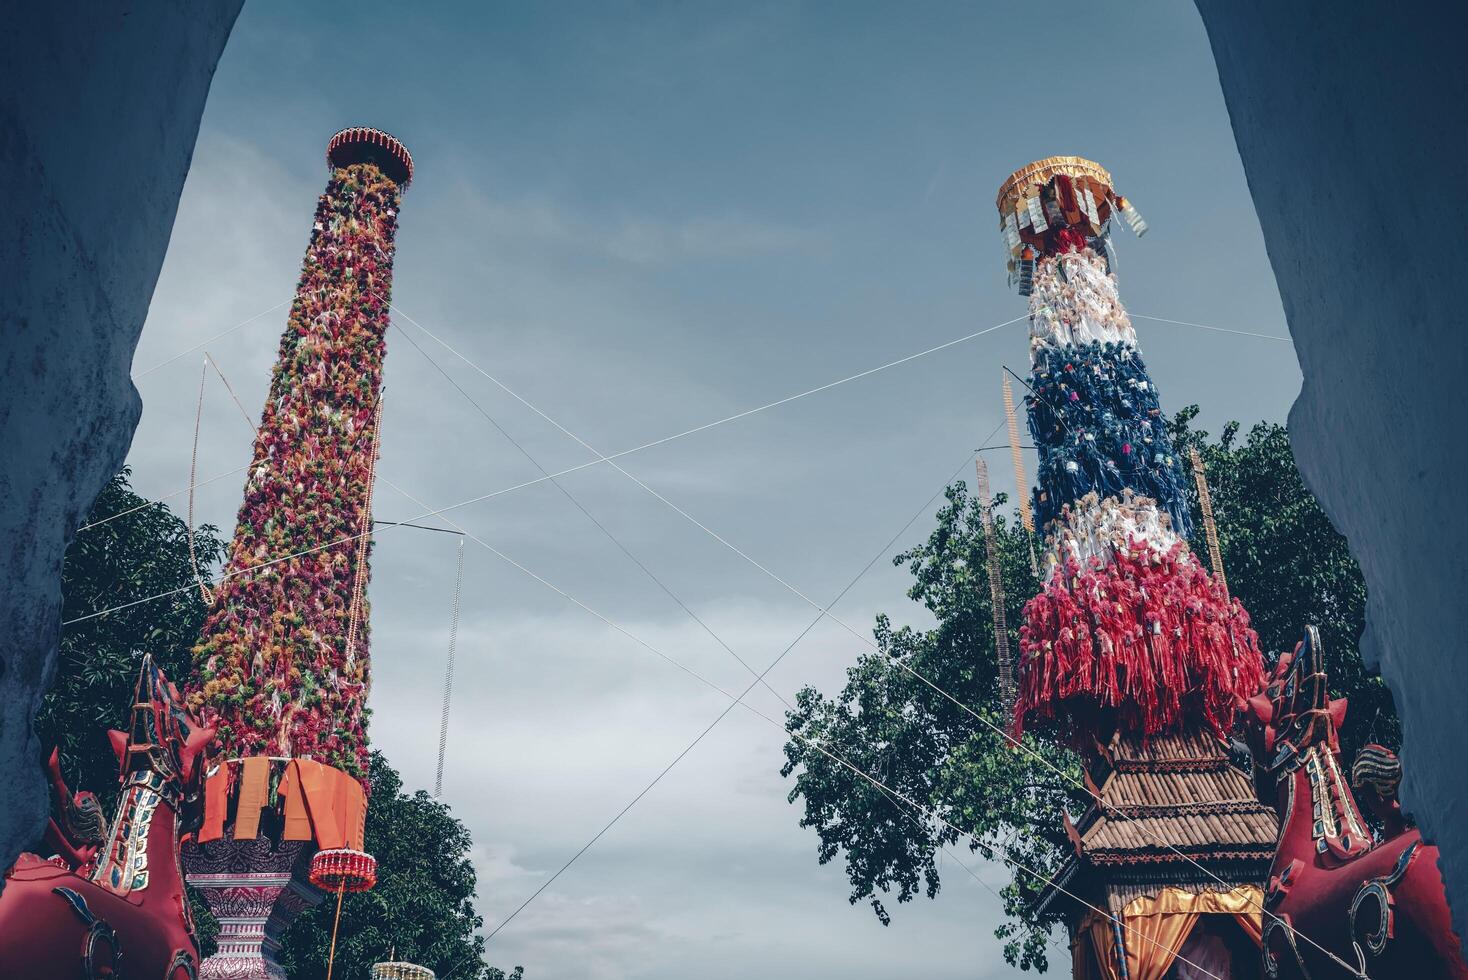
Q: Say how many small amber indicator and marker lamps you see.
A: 0